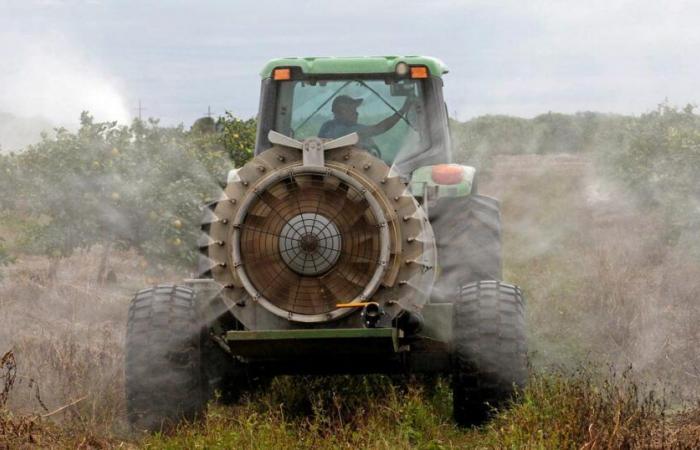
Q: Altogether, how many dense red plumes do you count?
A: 0